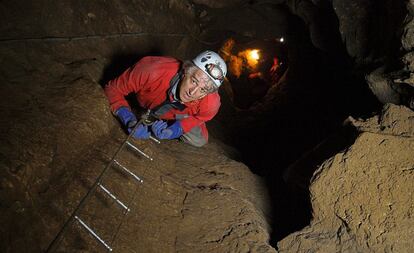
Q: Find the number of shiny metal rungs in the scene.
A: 5